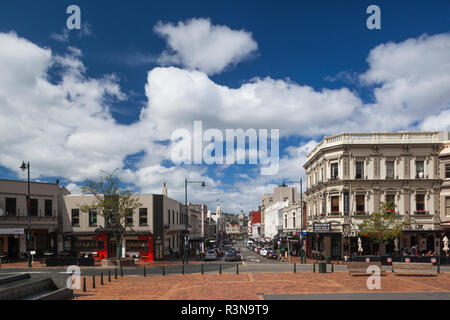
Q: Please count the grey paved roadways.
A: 2